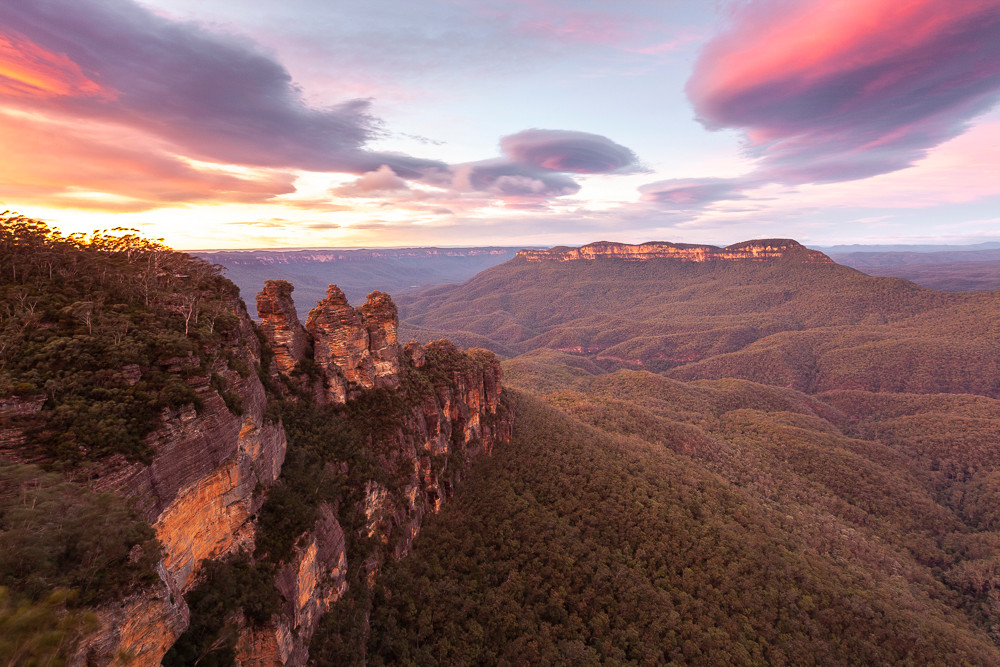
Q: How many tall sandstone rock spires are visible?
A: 3